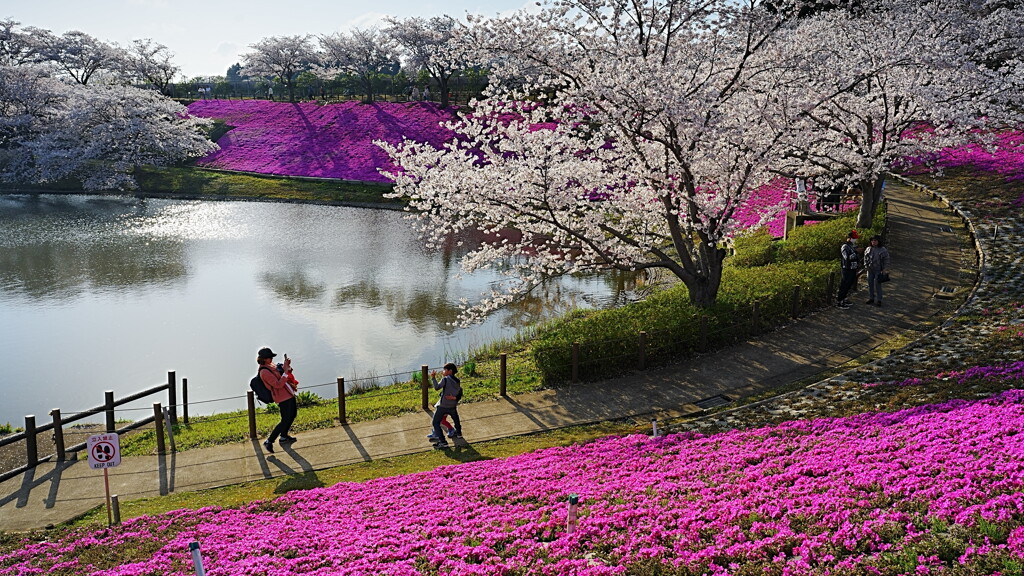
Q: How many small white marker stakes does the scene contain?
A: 3